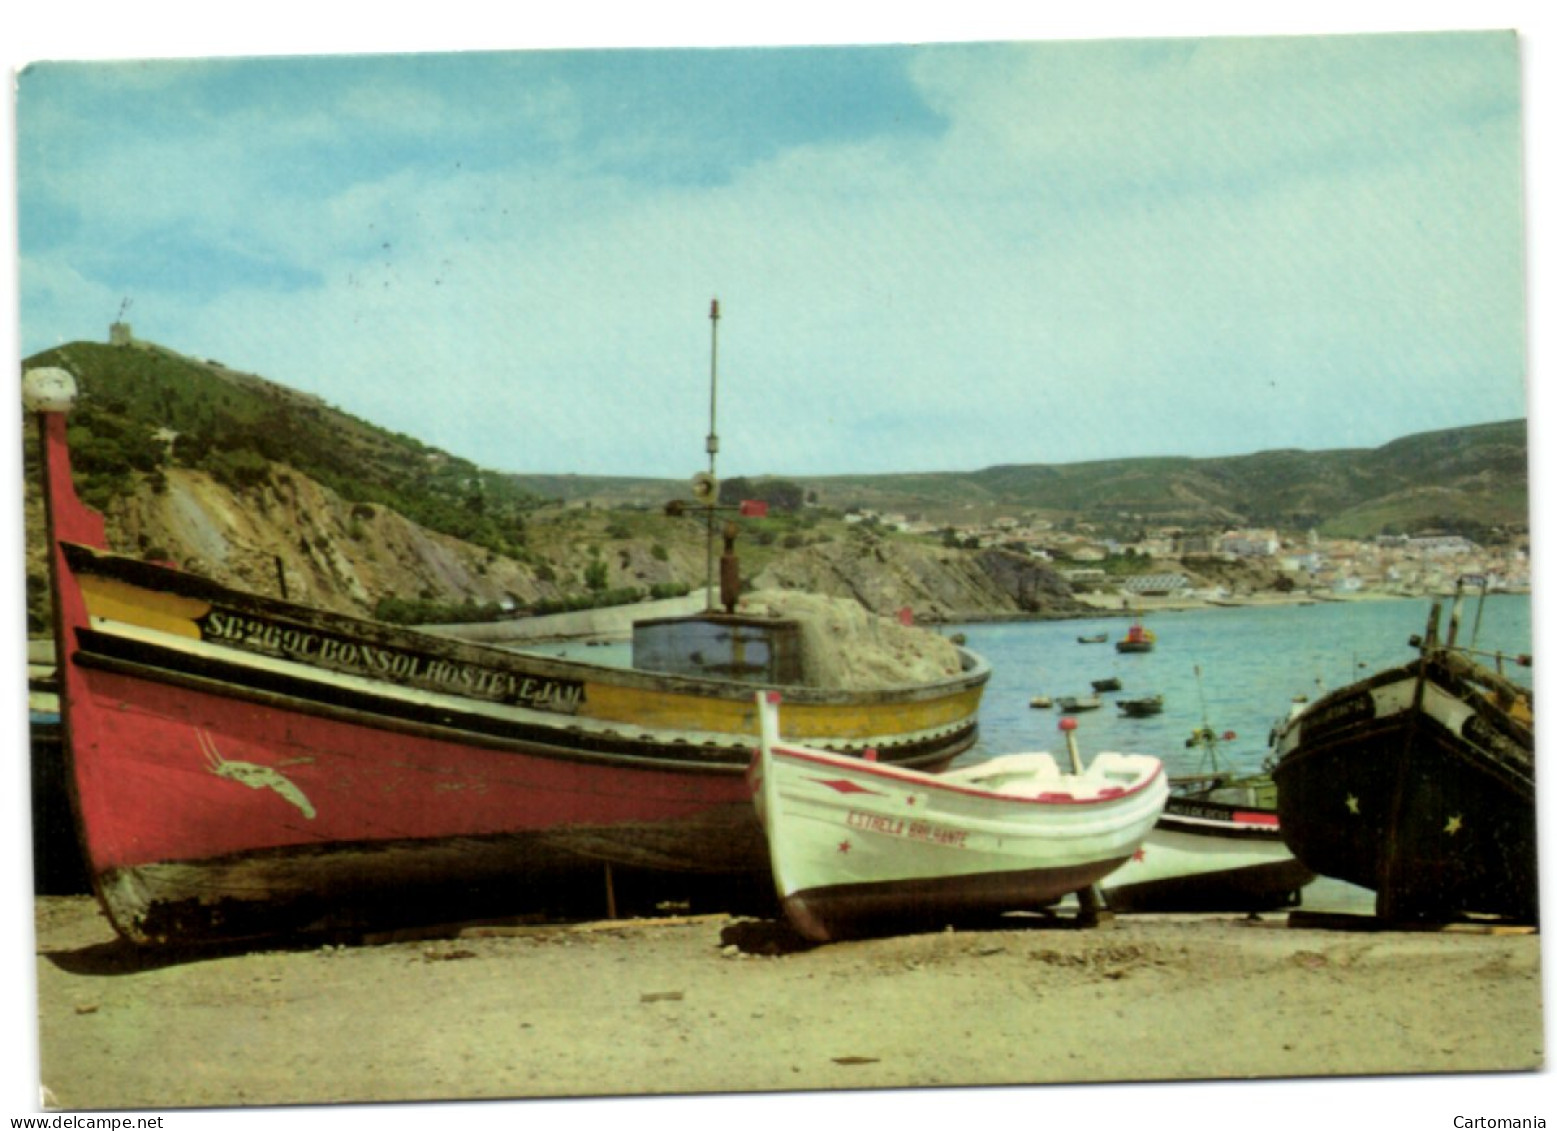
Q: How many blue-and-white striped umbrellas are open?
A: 0